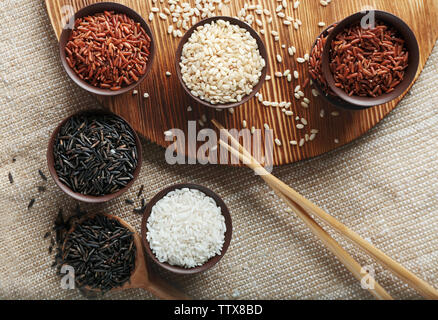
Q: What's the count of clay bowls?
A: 6